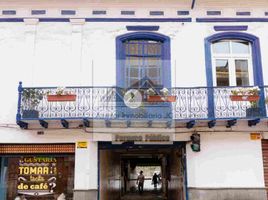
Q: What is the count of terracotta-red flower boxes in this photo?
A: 3